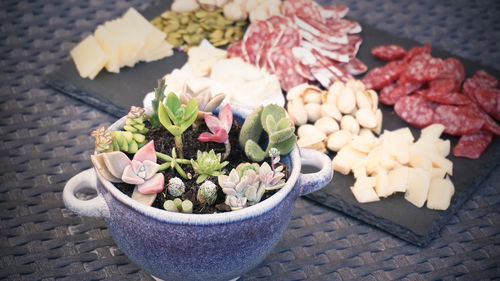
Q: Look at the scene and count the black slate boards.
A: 1